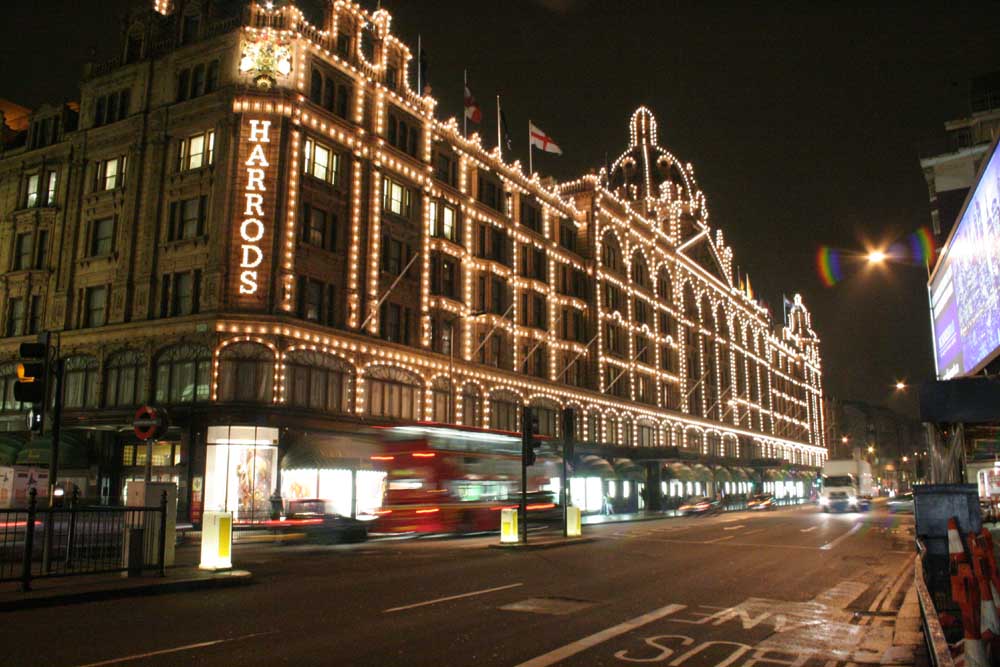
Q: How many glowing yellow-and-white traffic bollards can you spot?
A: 3